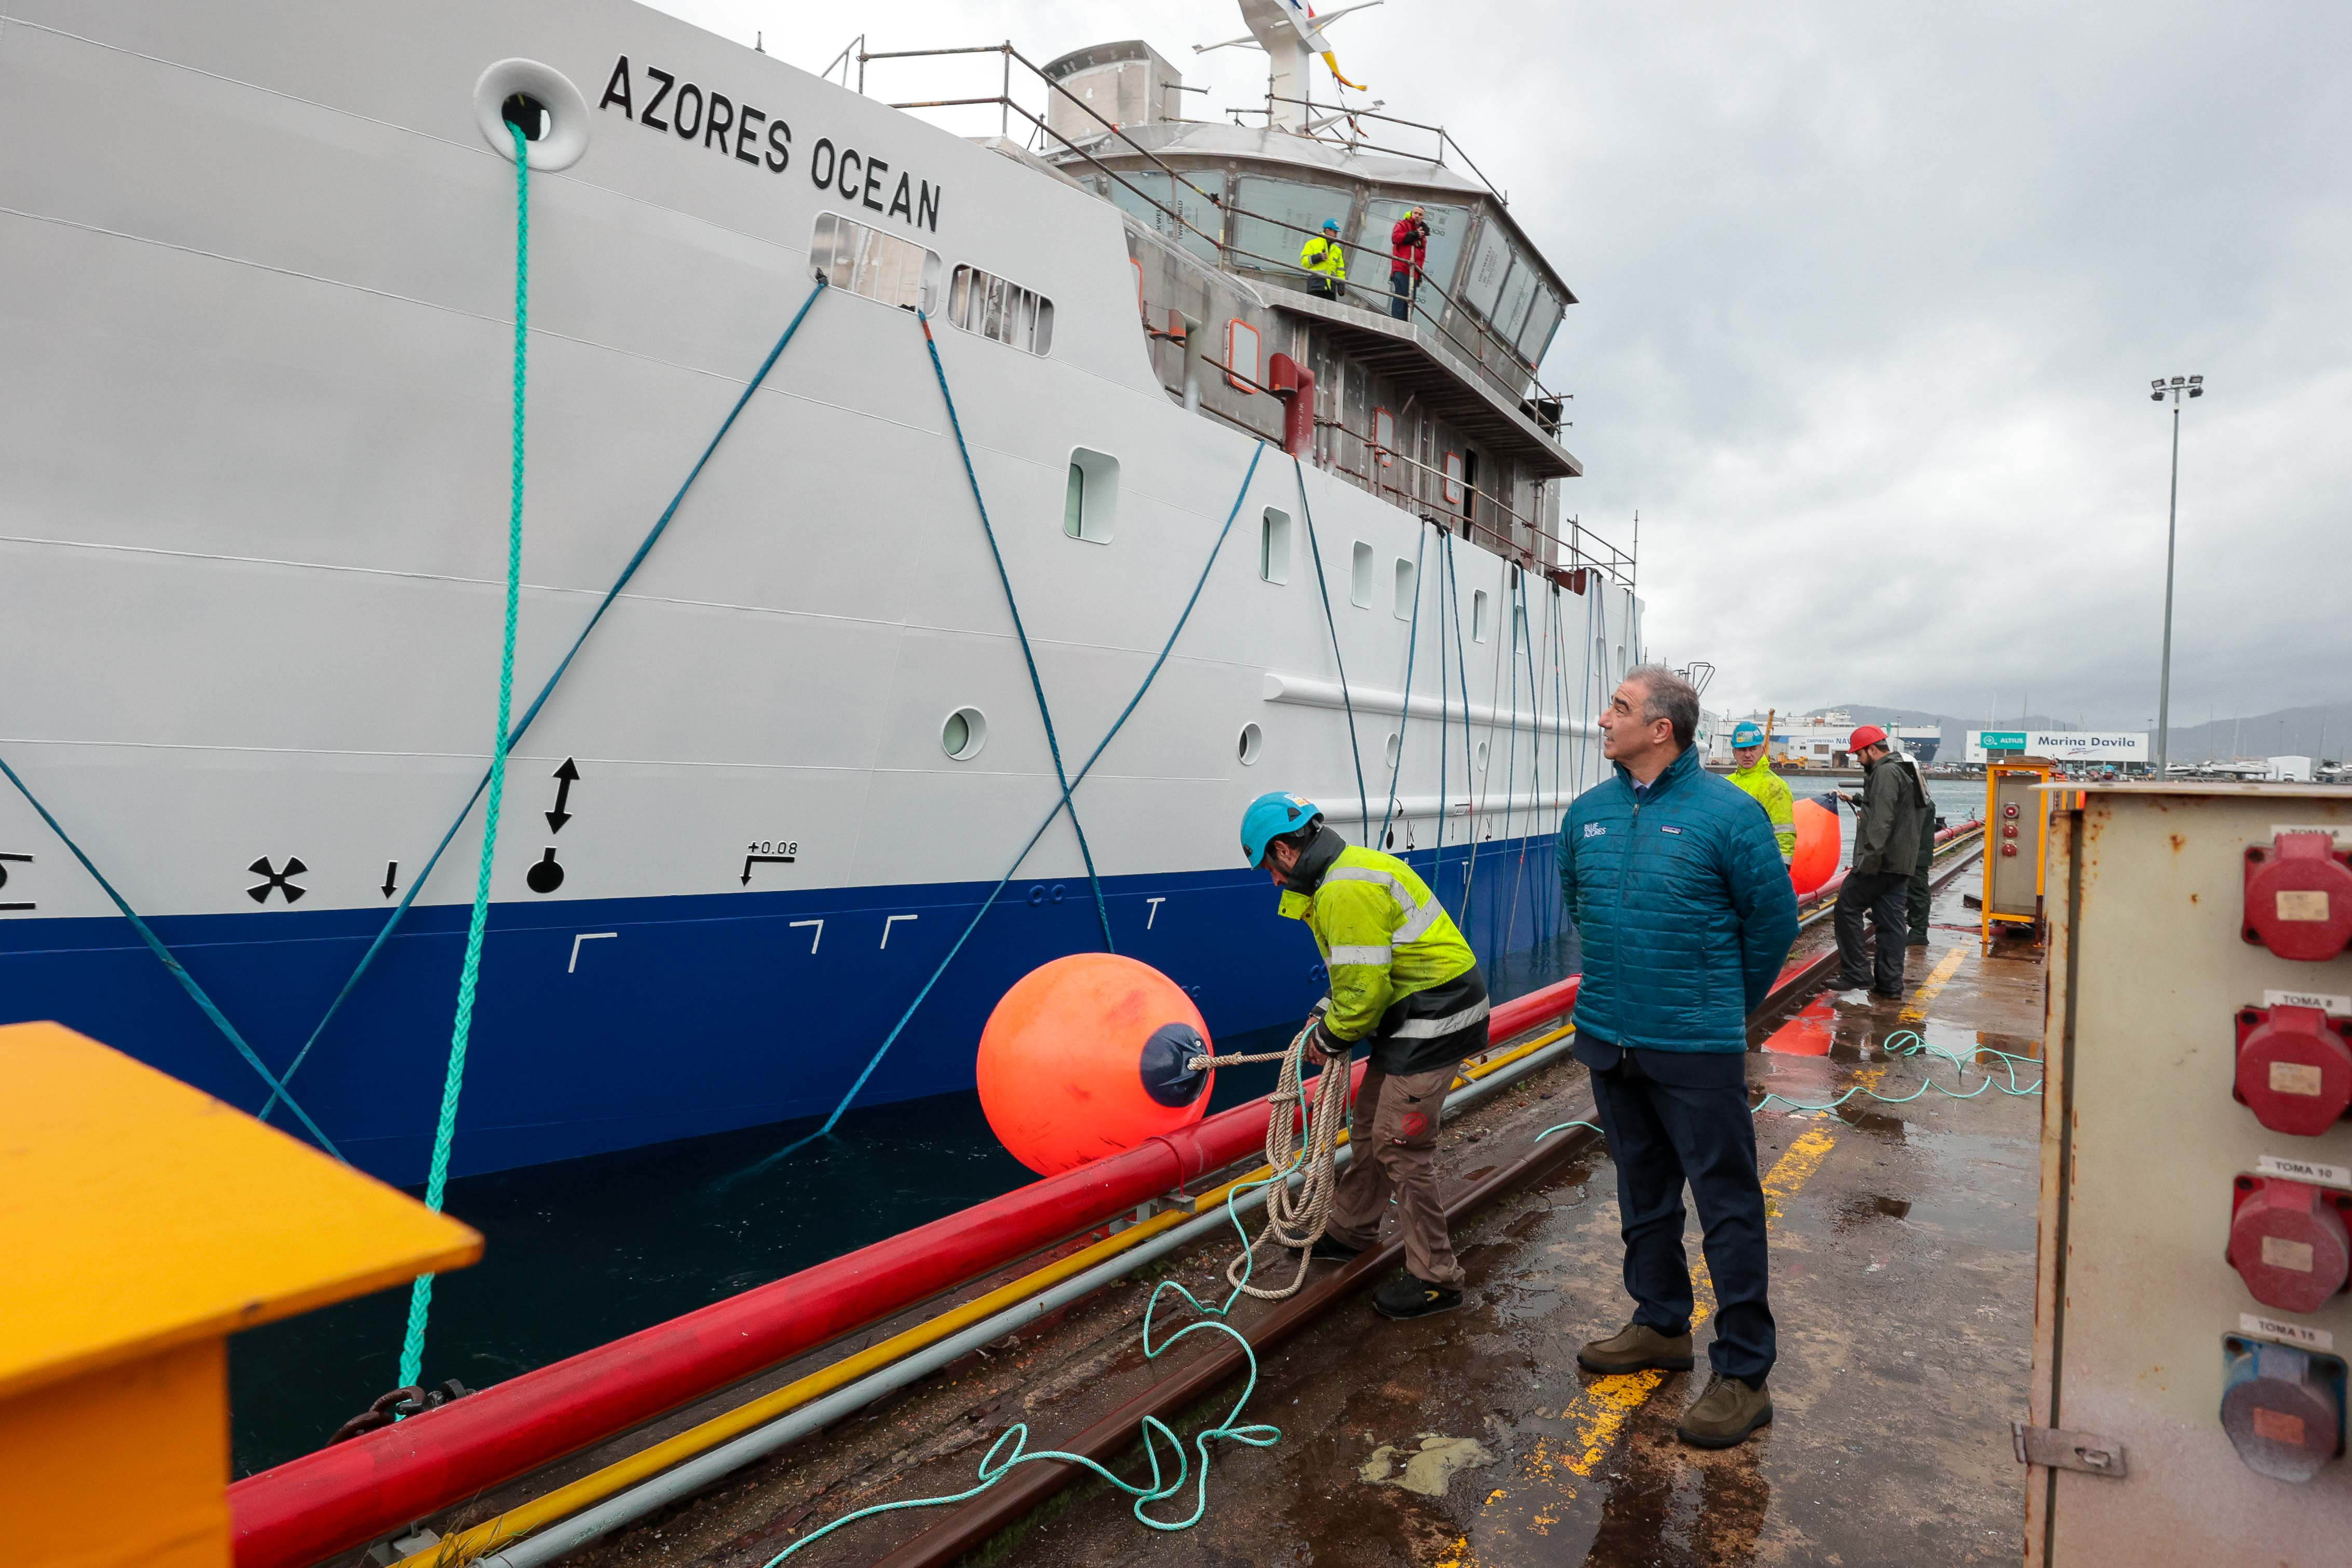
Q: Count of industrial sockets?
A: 7